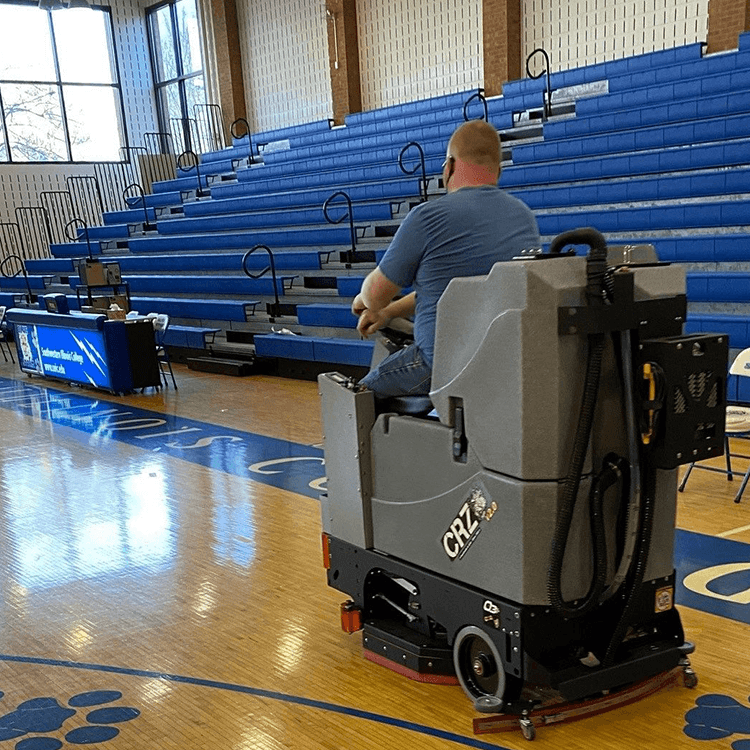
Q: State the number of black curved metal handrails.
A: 10